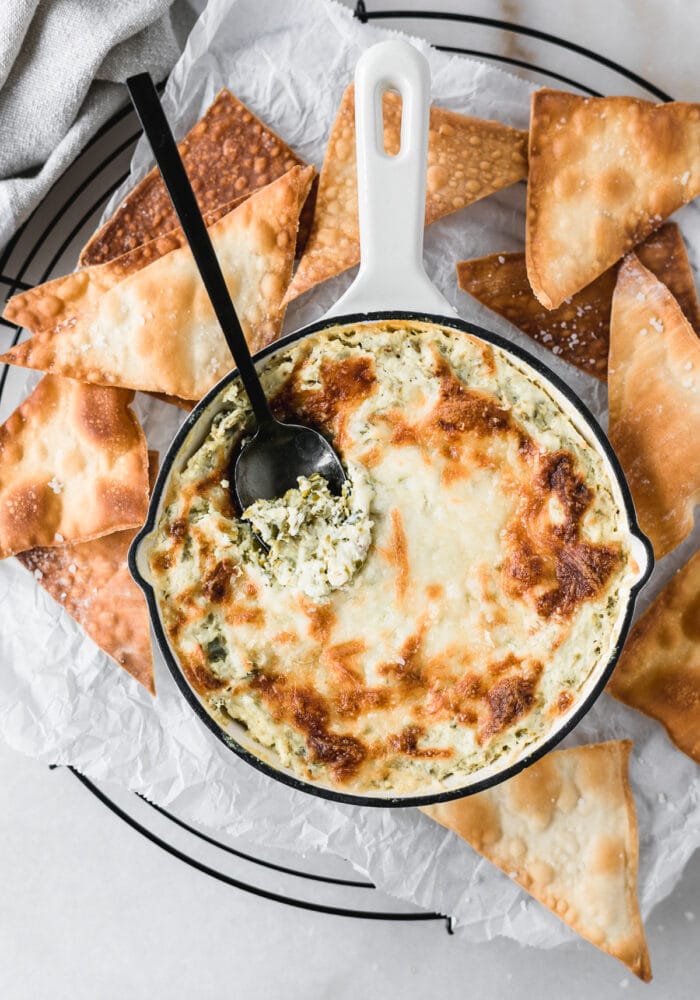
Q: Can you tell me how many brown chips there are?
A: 11